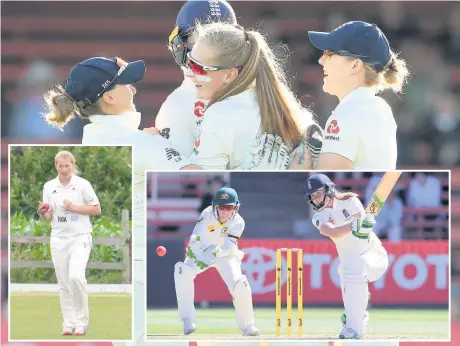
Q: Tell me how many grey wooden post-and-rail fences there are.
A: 1